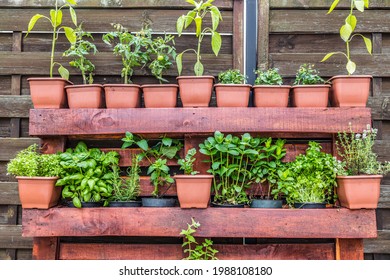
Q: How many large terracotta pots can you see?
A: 6